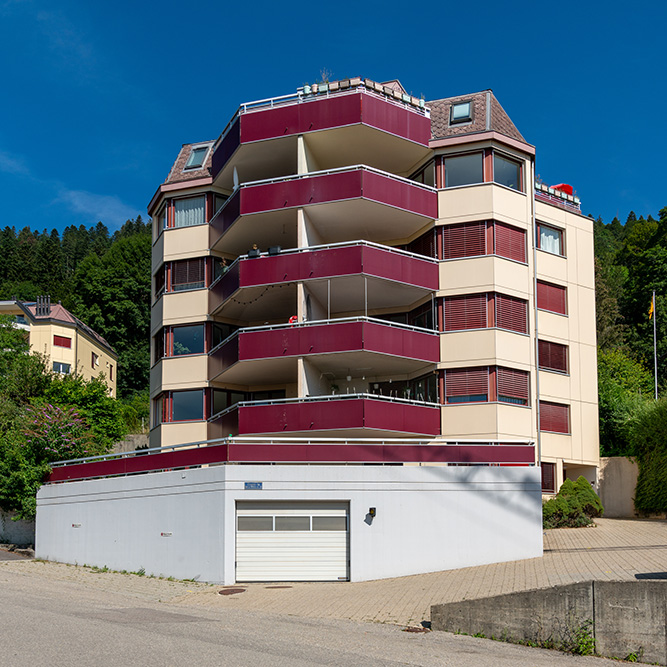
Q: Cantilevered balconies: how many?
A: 5